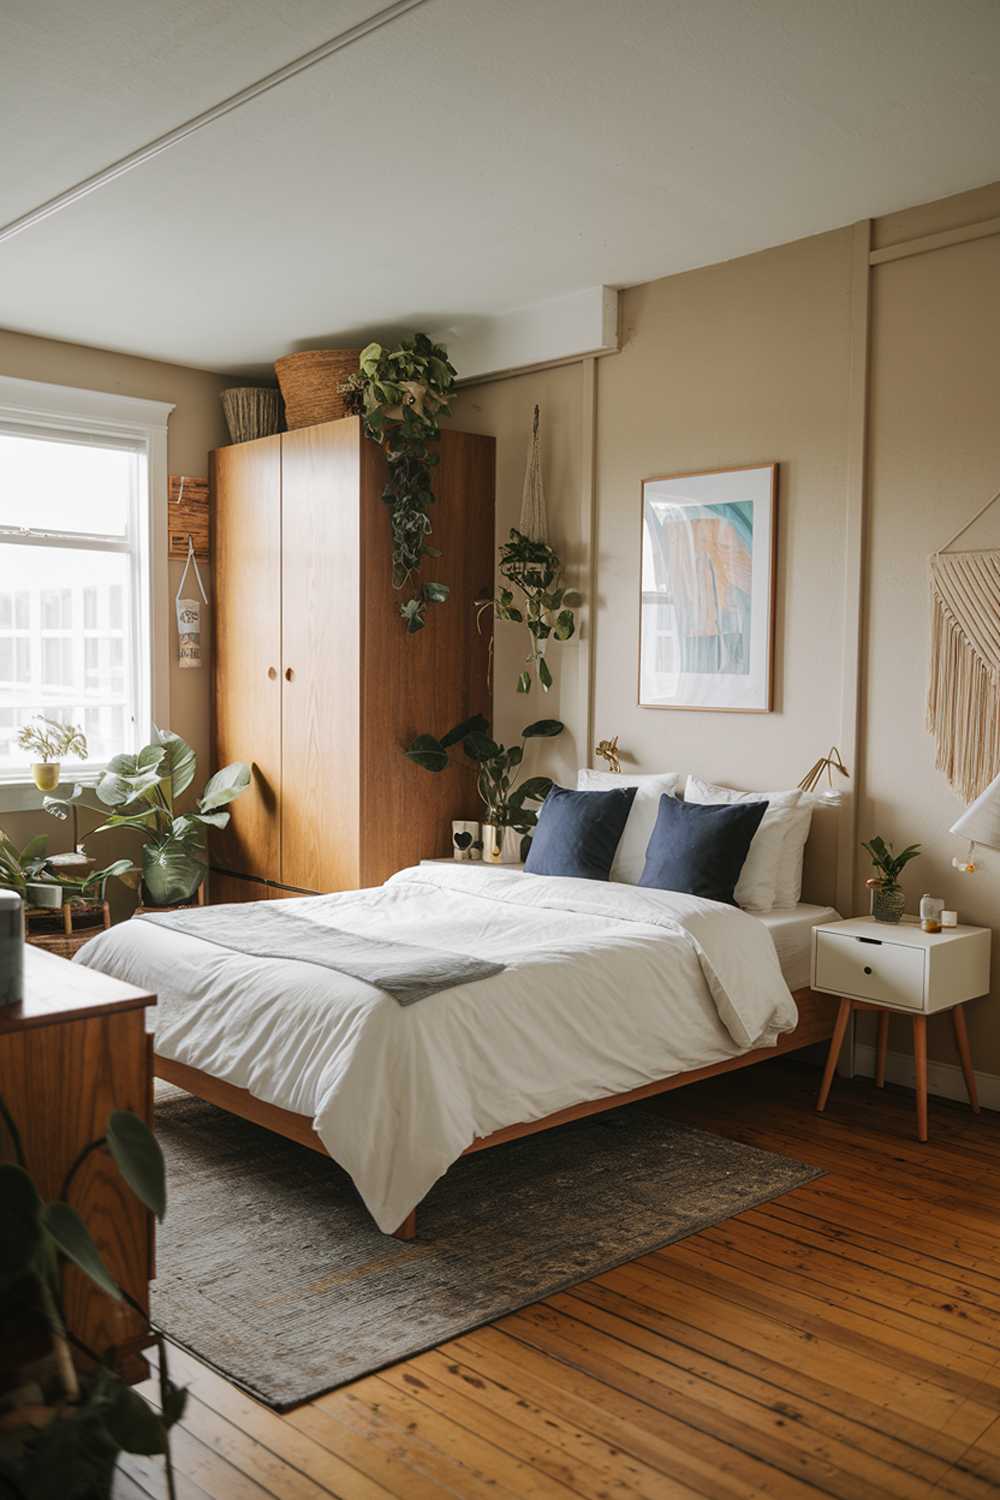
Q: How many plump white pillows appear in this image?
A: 3